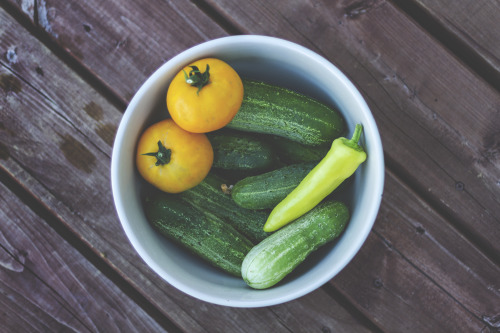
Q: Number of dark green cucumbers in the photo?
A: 6